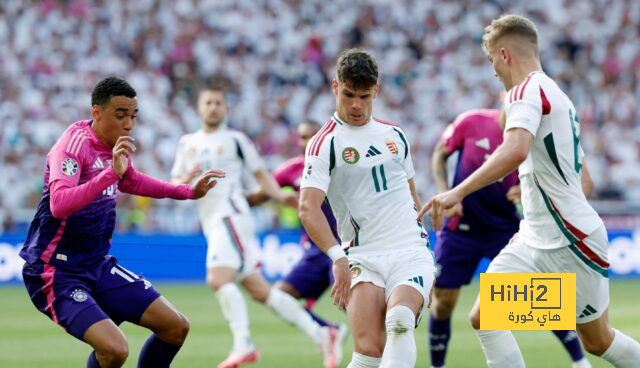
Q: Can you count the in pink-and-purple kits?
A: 3